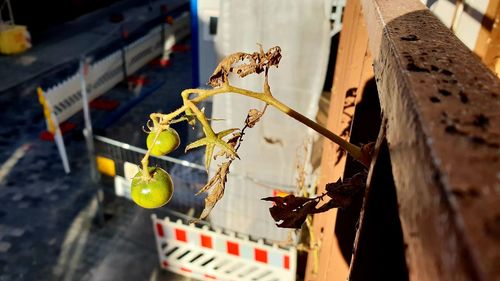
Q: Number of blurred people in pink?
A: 0